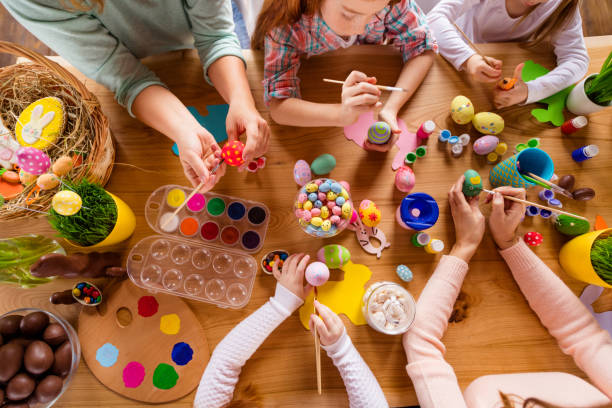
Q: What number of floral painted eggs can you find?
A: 1